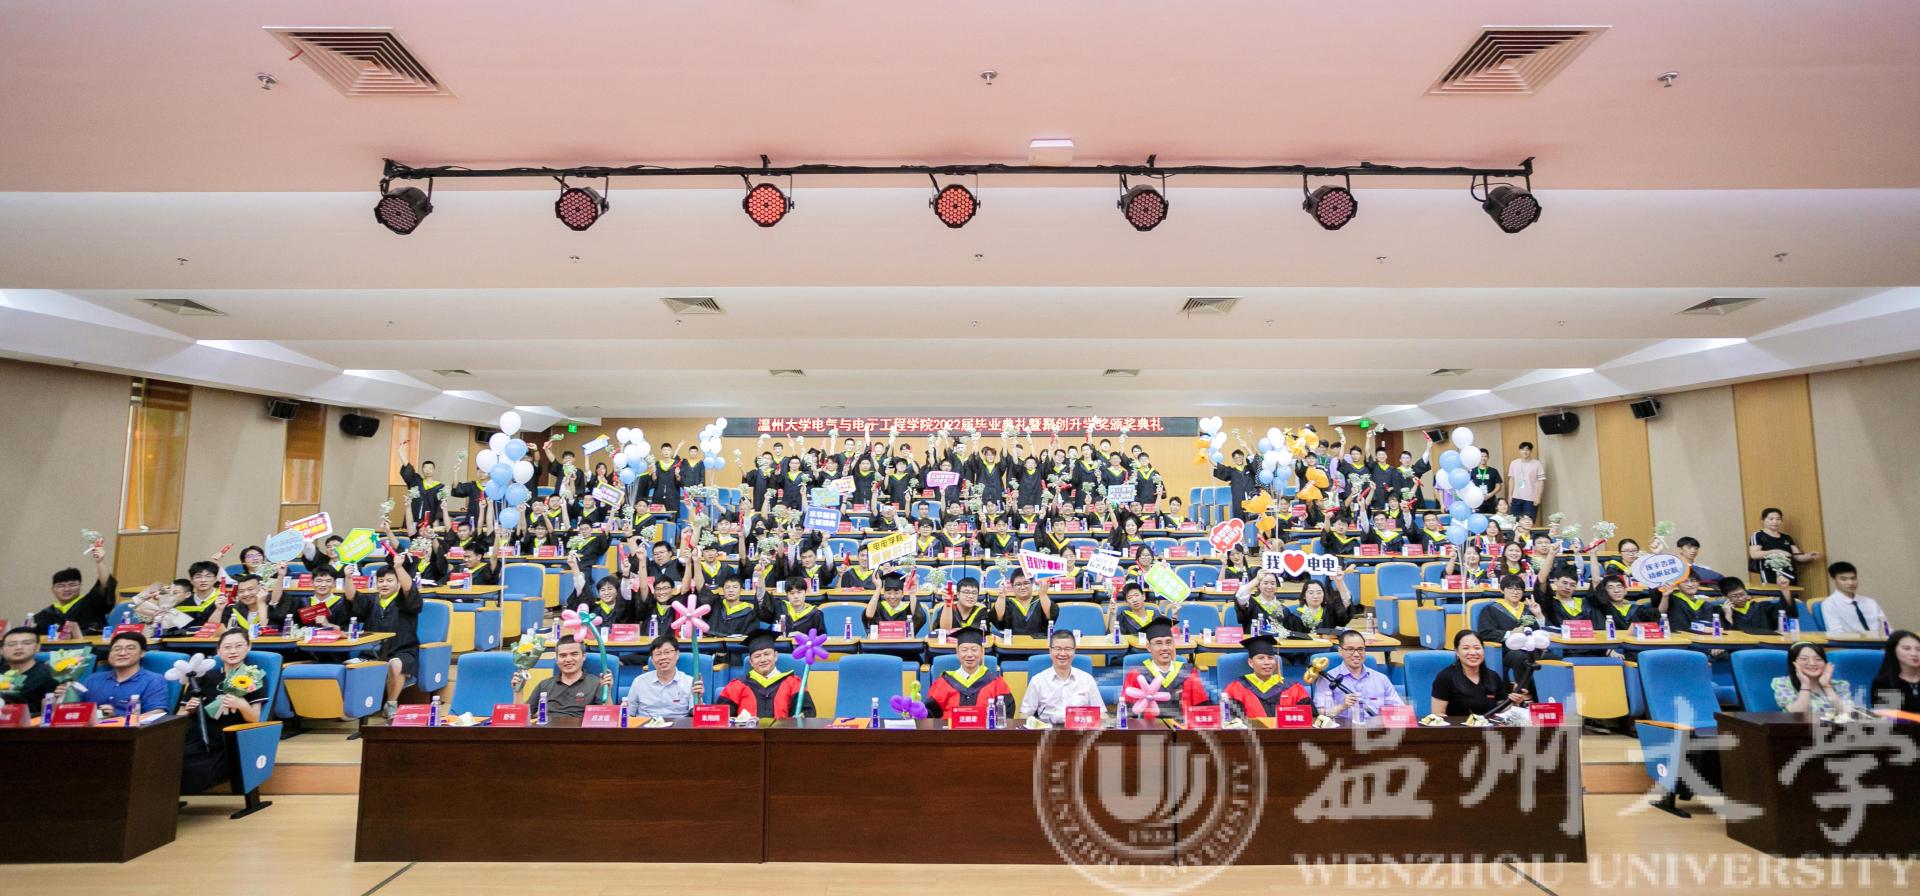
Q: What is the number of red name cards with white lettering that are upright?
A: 12